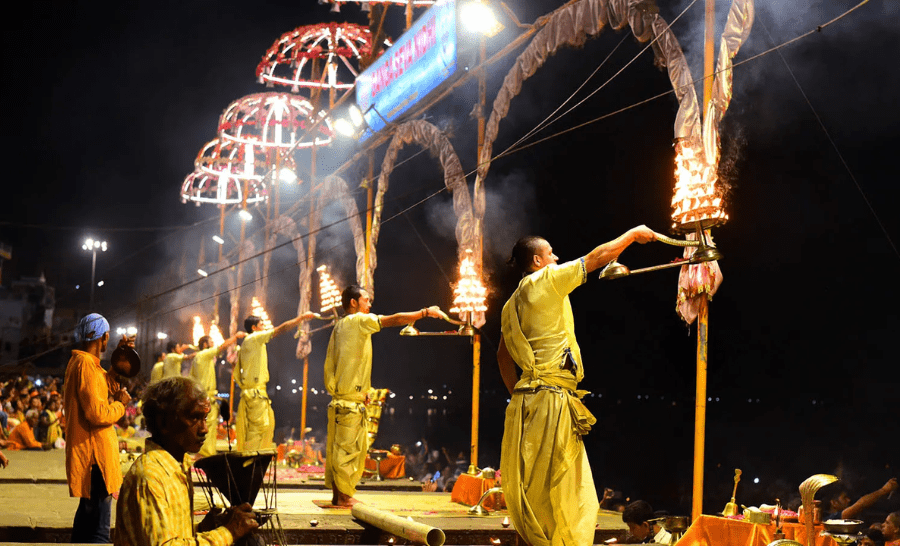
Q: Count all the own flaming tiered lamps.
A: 6